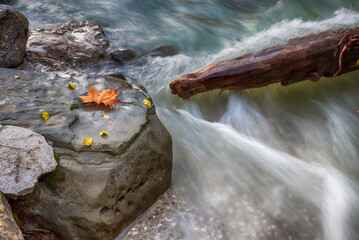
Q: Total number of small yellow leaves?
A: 6